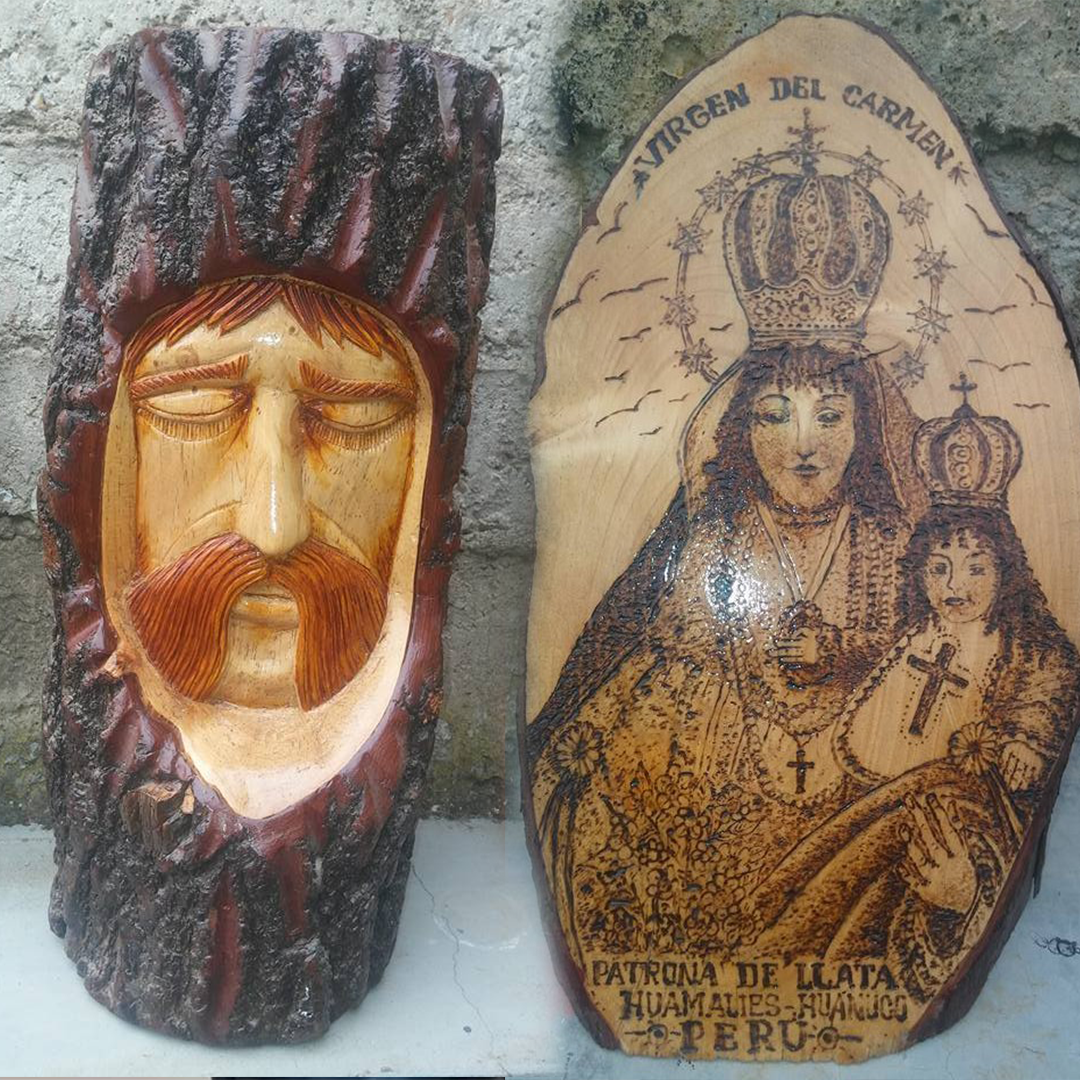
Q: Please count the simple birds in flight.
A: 14